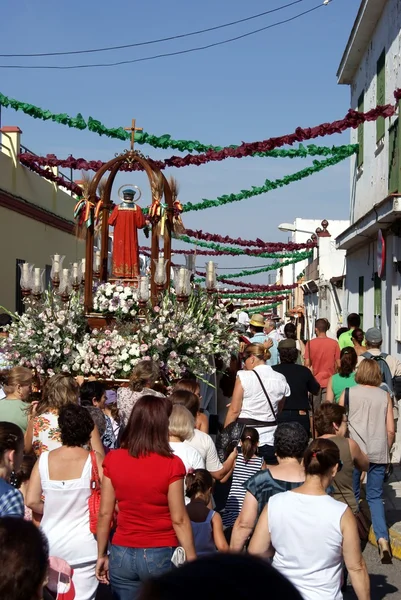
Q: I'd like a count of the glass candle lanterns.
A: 12